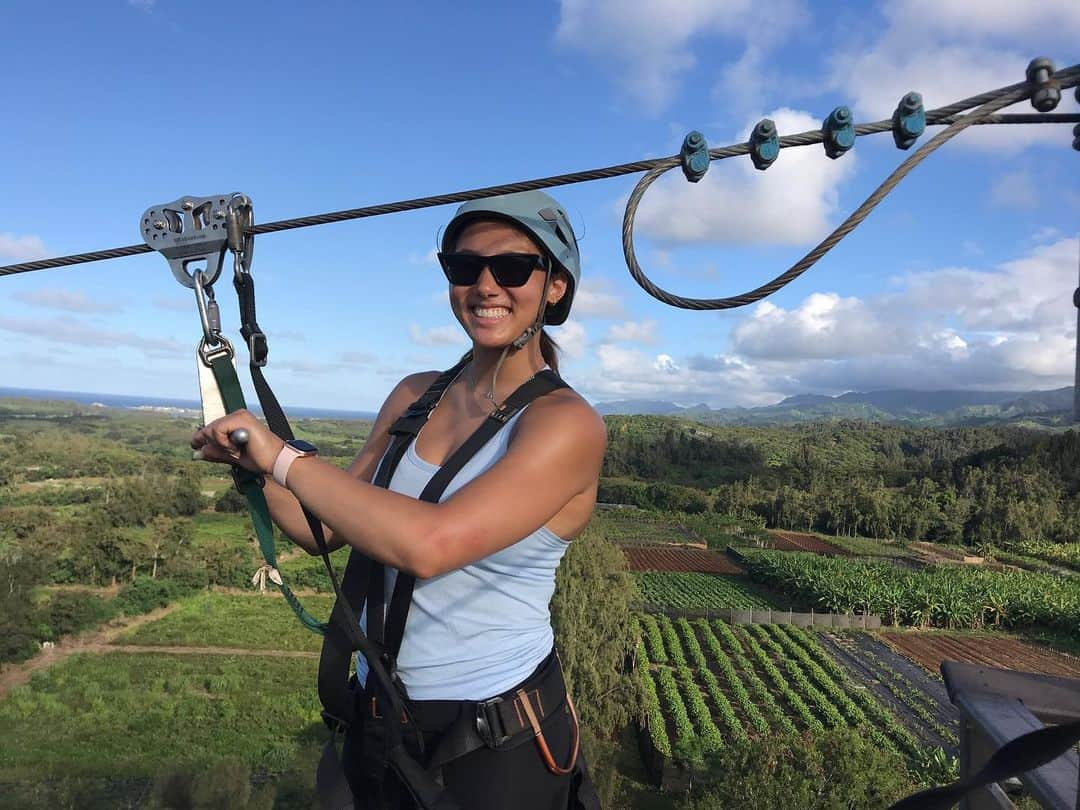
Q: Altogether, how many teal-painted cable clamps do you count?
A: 4